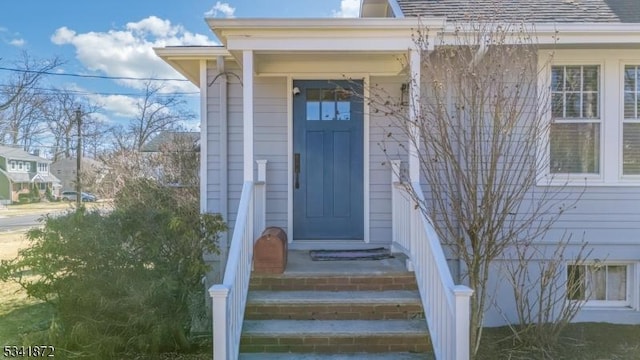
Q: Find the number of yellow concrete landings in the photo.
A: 0